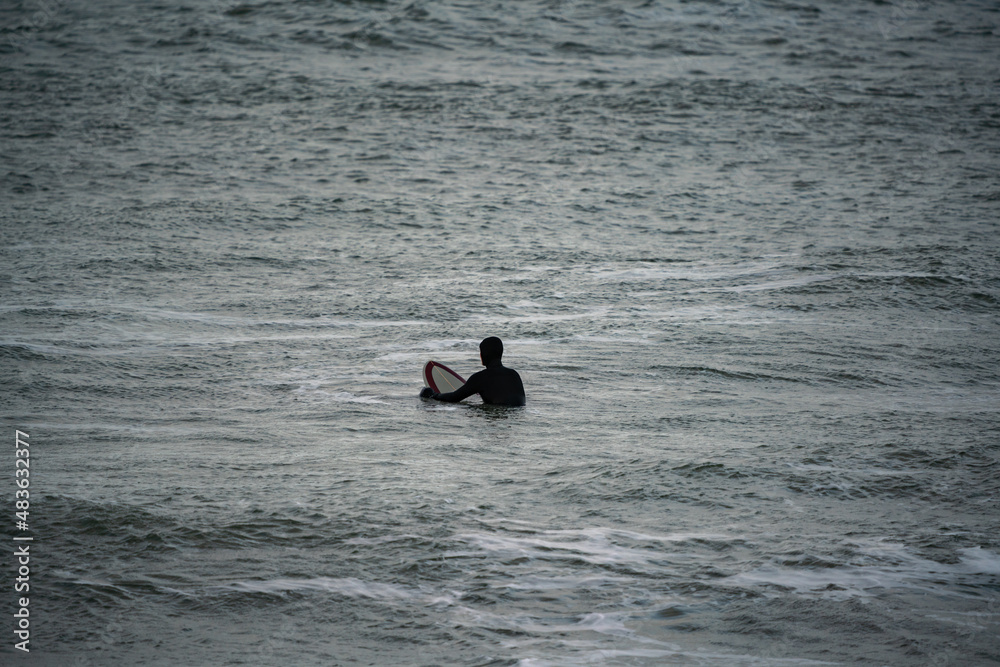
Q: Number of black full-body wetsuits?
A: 1